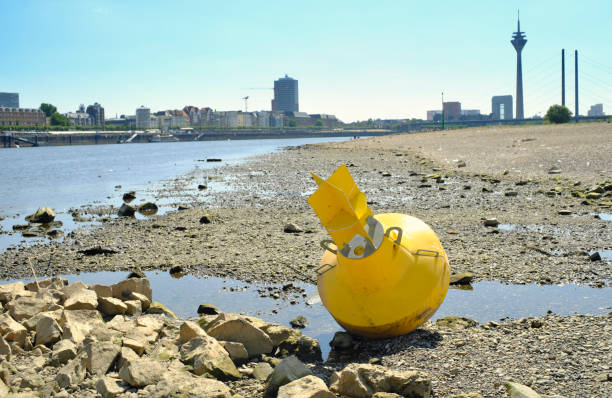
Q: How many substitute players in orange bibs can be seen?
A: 0